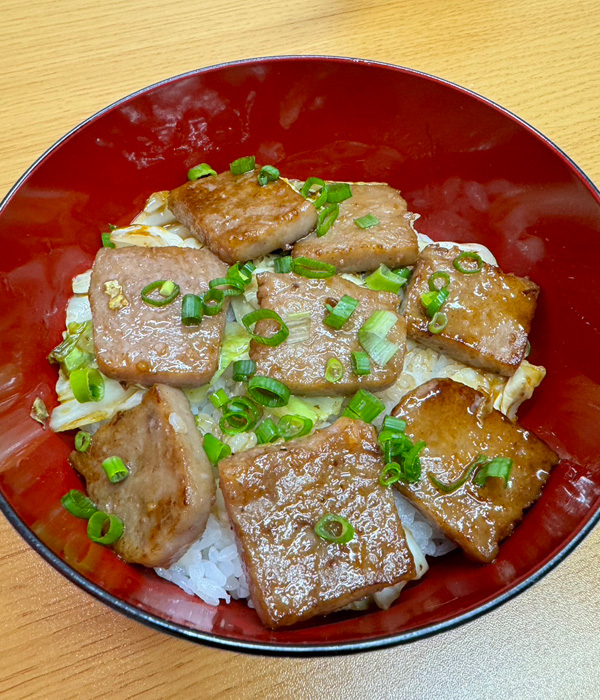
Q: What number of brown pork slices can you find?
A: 8